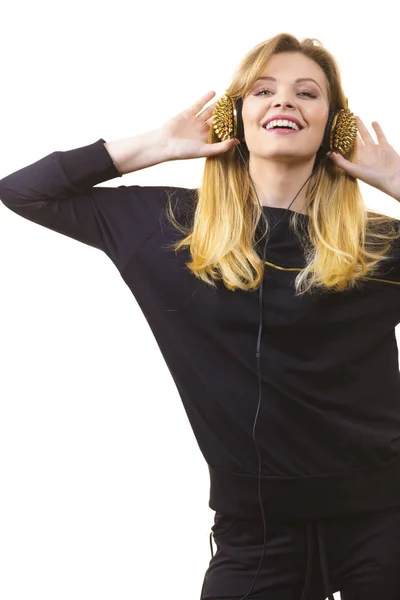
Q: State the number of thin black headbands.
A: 0